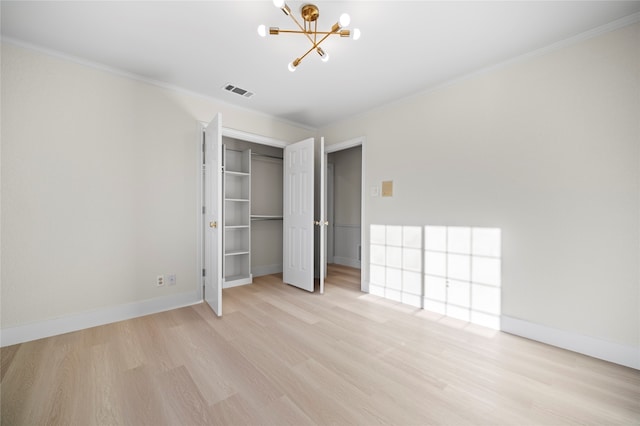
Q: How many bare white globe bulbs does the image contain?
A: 6